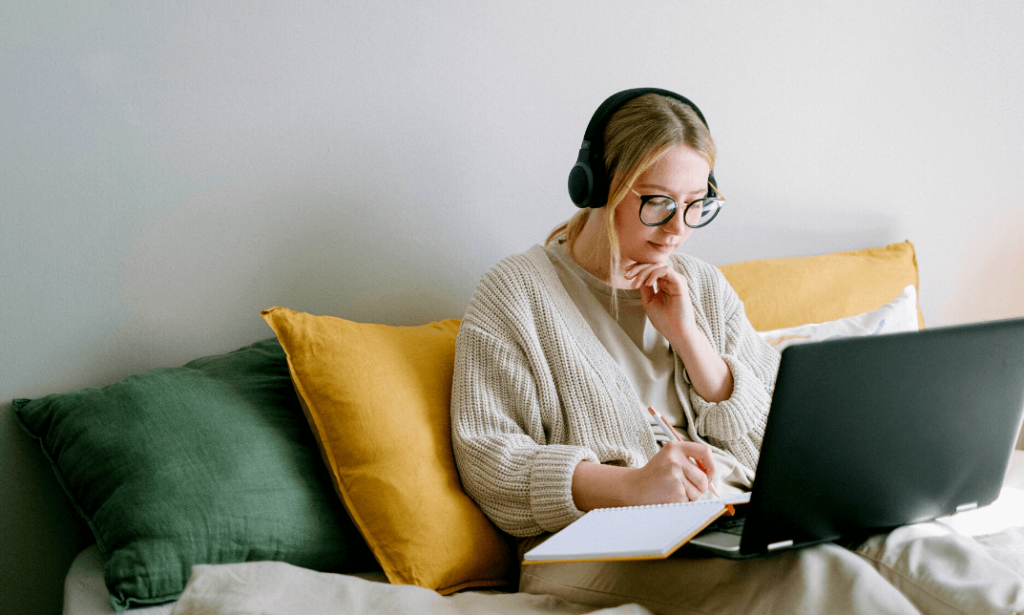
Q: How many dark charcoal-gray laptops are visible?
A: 1